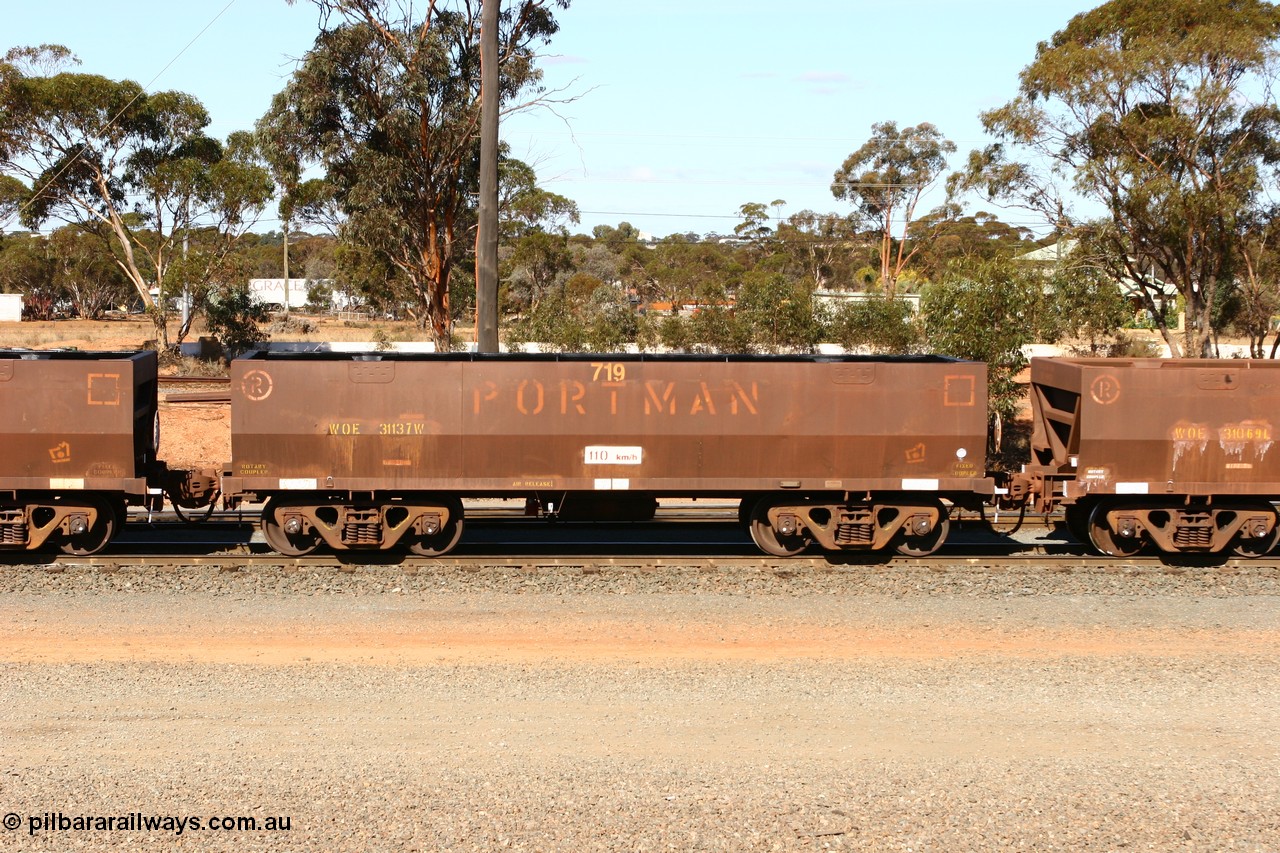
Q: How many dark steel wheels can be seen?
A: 7